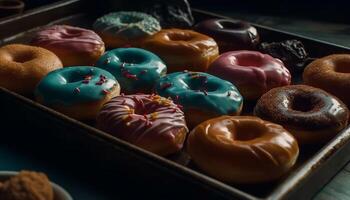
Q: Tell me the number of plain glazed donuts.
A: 2